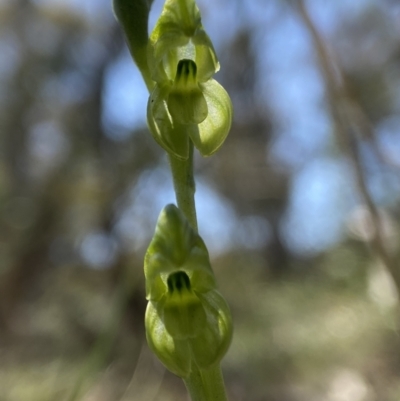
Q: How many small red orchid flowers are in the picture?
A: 0